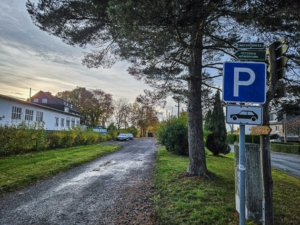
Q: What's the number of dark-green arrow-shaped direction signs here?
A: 2